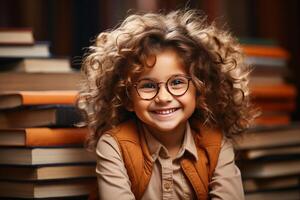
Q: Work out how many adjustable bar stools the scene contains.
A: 0